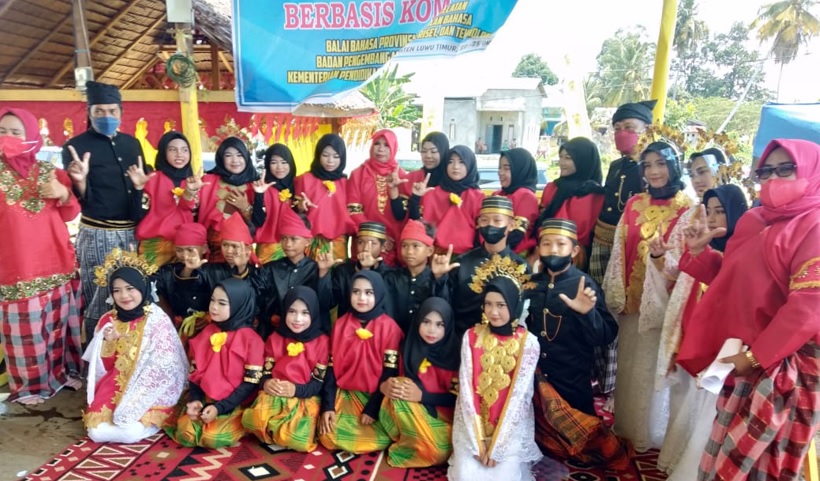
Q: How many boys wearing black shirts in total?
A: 7